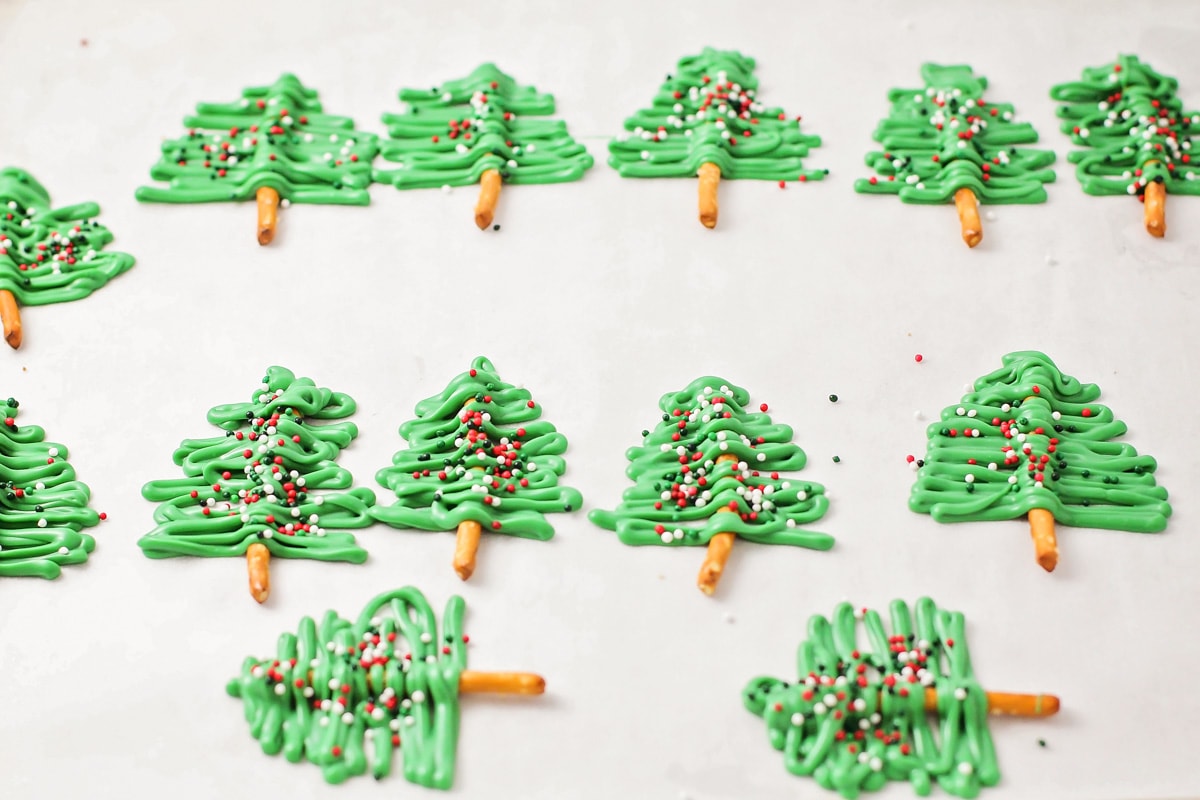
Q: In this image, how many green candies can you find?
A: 13